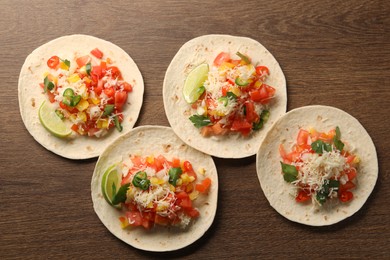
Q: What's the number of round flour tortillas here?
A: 4